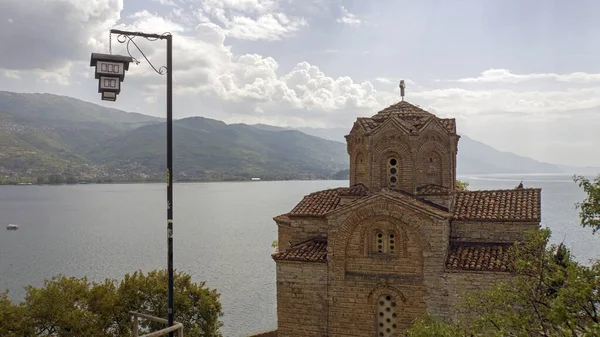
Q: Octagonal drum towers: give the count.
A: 1